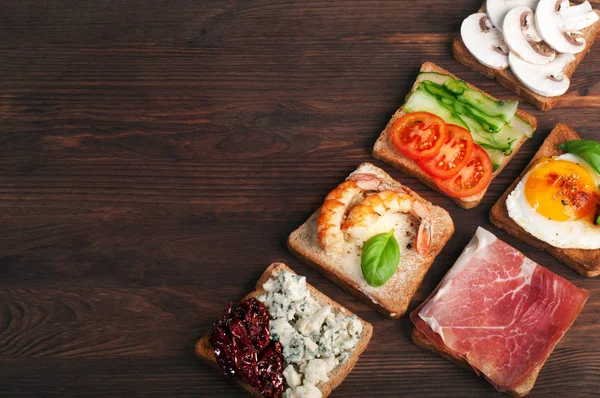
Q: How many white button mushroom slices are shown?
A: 5